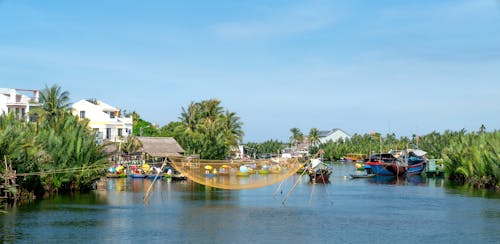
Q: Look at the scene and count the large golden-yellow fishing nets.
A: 1